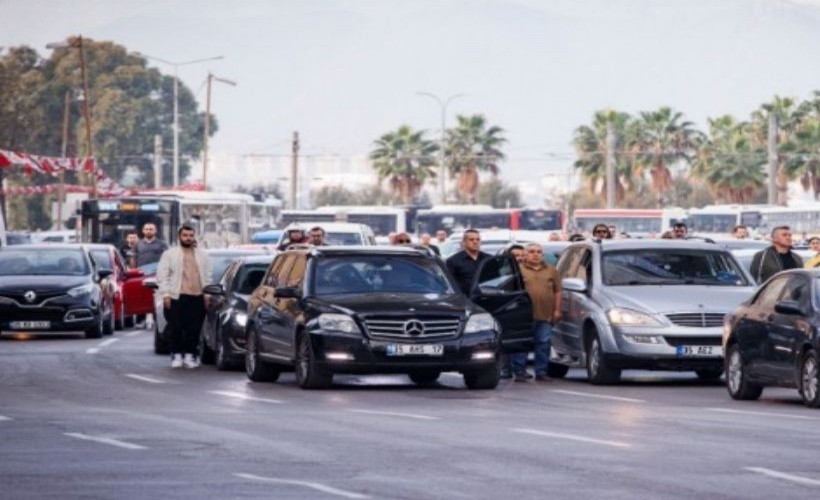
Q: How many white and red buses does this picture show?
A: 2